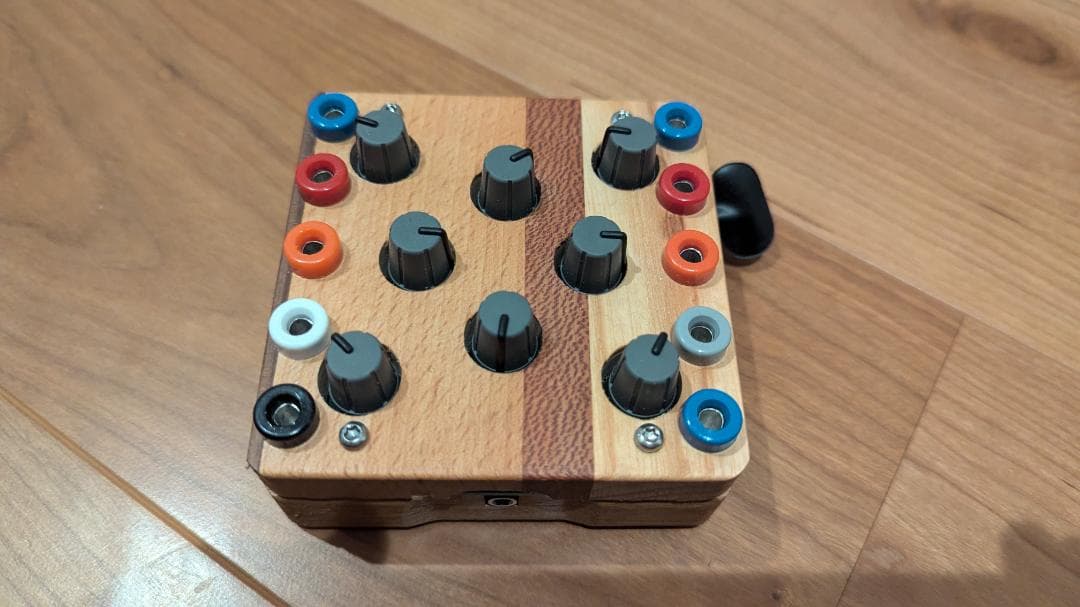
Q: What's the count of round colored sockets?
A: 10